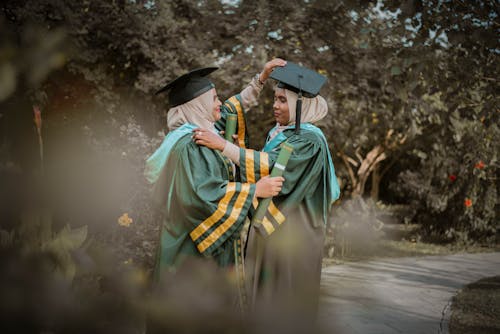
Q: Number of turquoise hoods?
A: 2